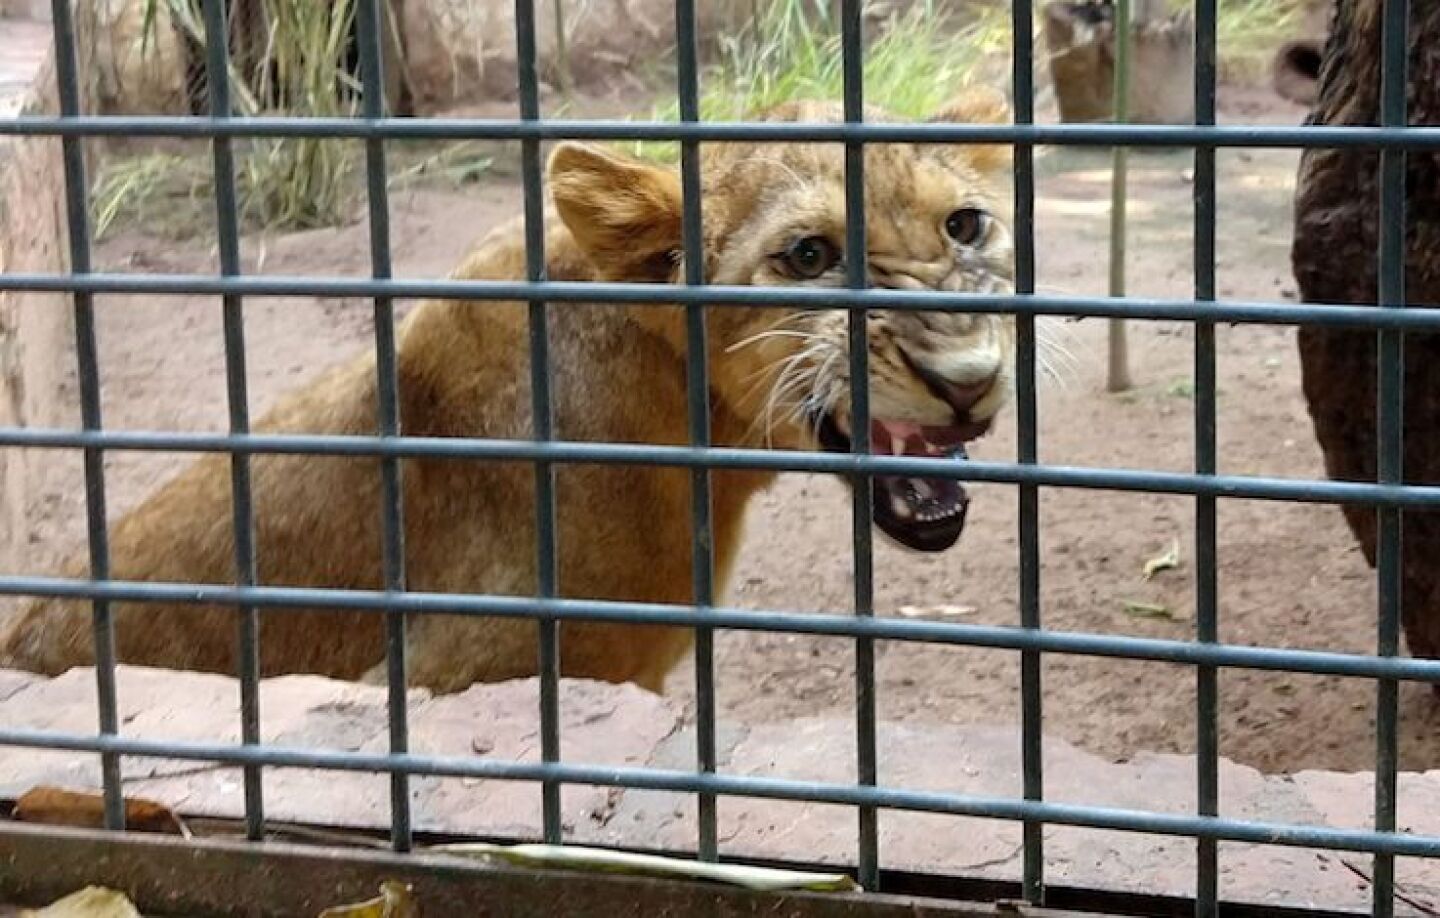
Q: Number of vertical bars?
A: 9